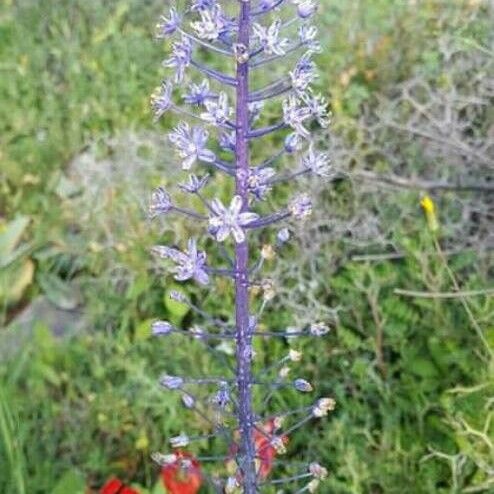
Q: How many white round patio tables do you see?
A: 0